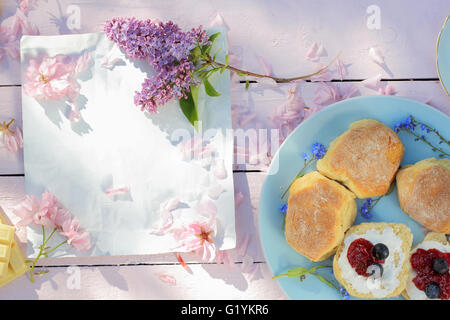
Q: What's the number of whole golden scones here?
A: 3